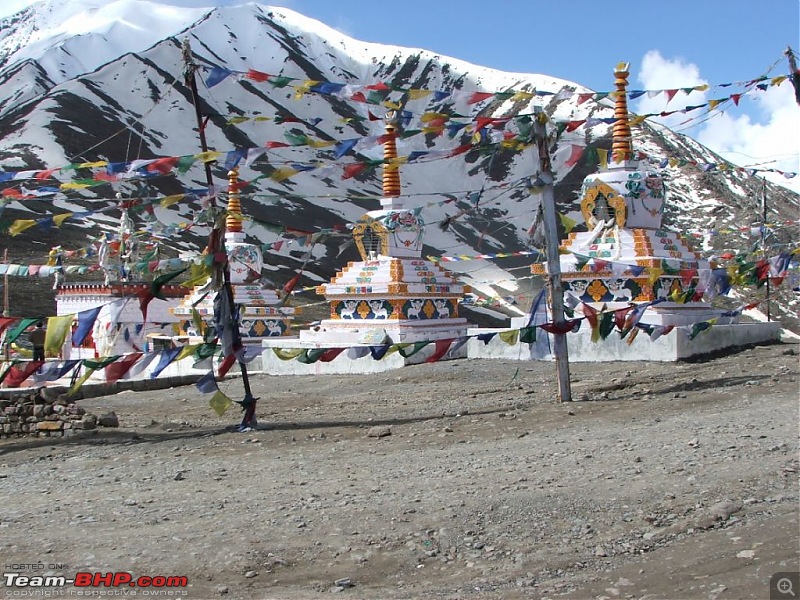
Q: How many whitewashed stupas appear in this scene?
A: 3